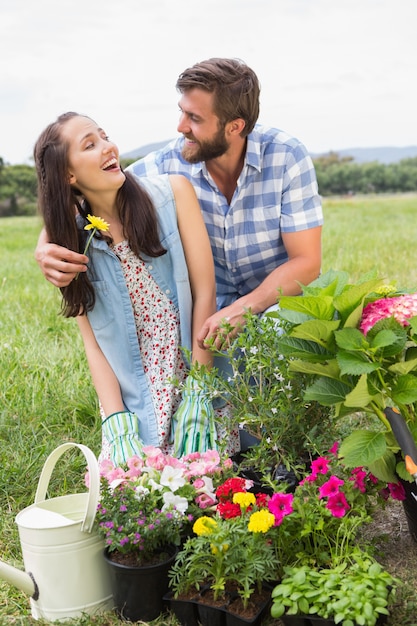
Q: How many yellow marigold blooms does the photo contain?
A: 3